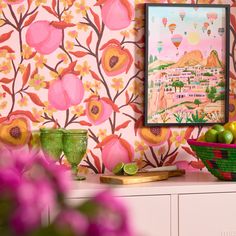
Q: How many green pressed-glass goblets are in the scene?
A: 2